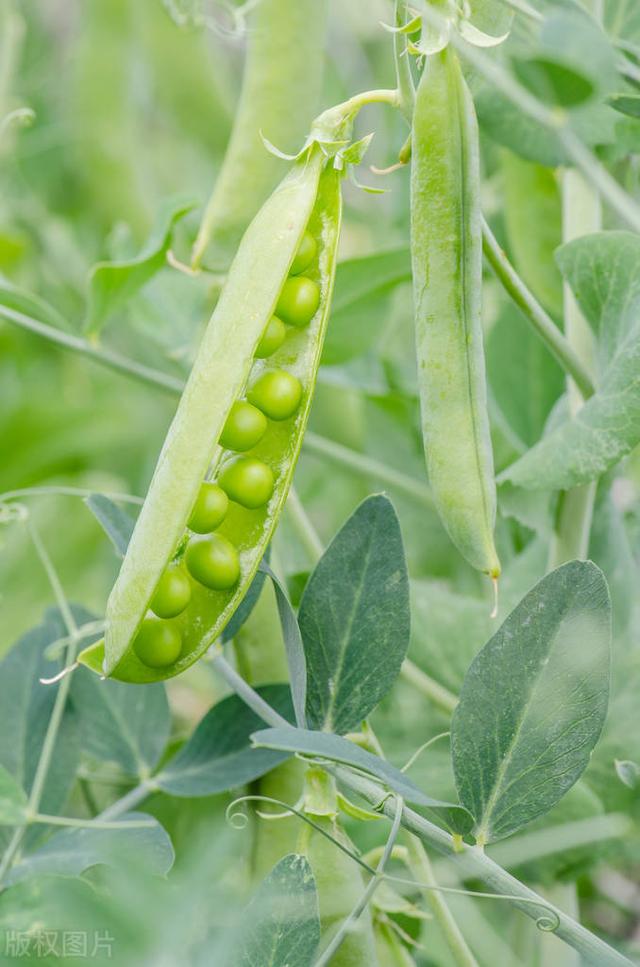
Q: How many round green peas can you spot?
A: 10